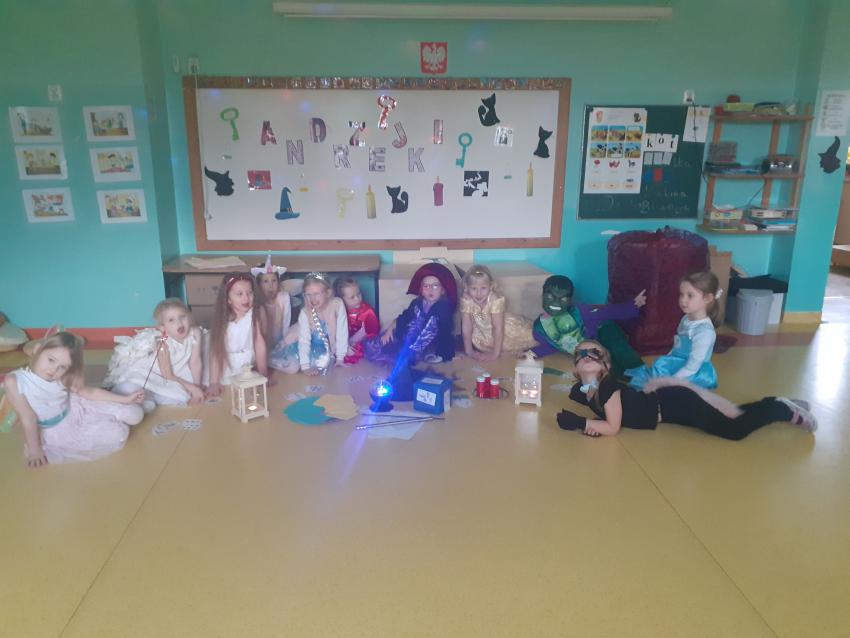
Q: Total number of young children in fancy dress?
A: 11